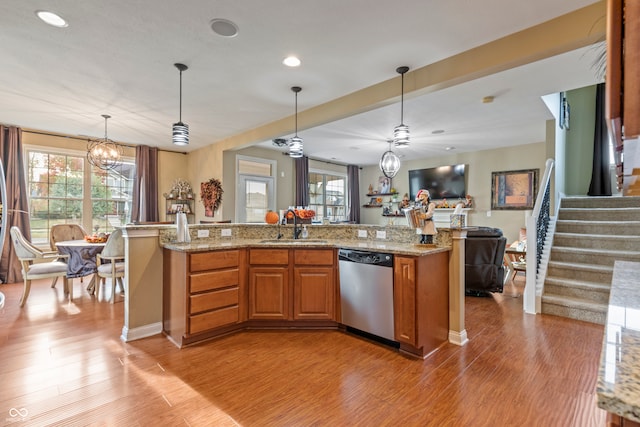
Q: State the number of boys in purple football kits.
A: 0